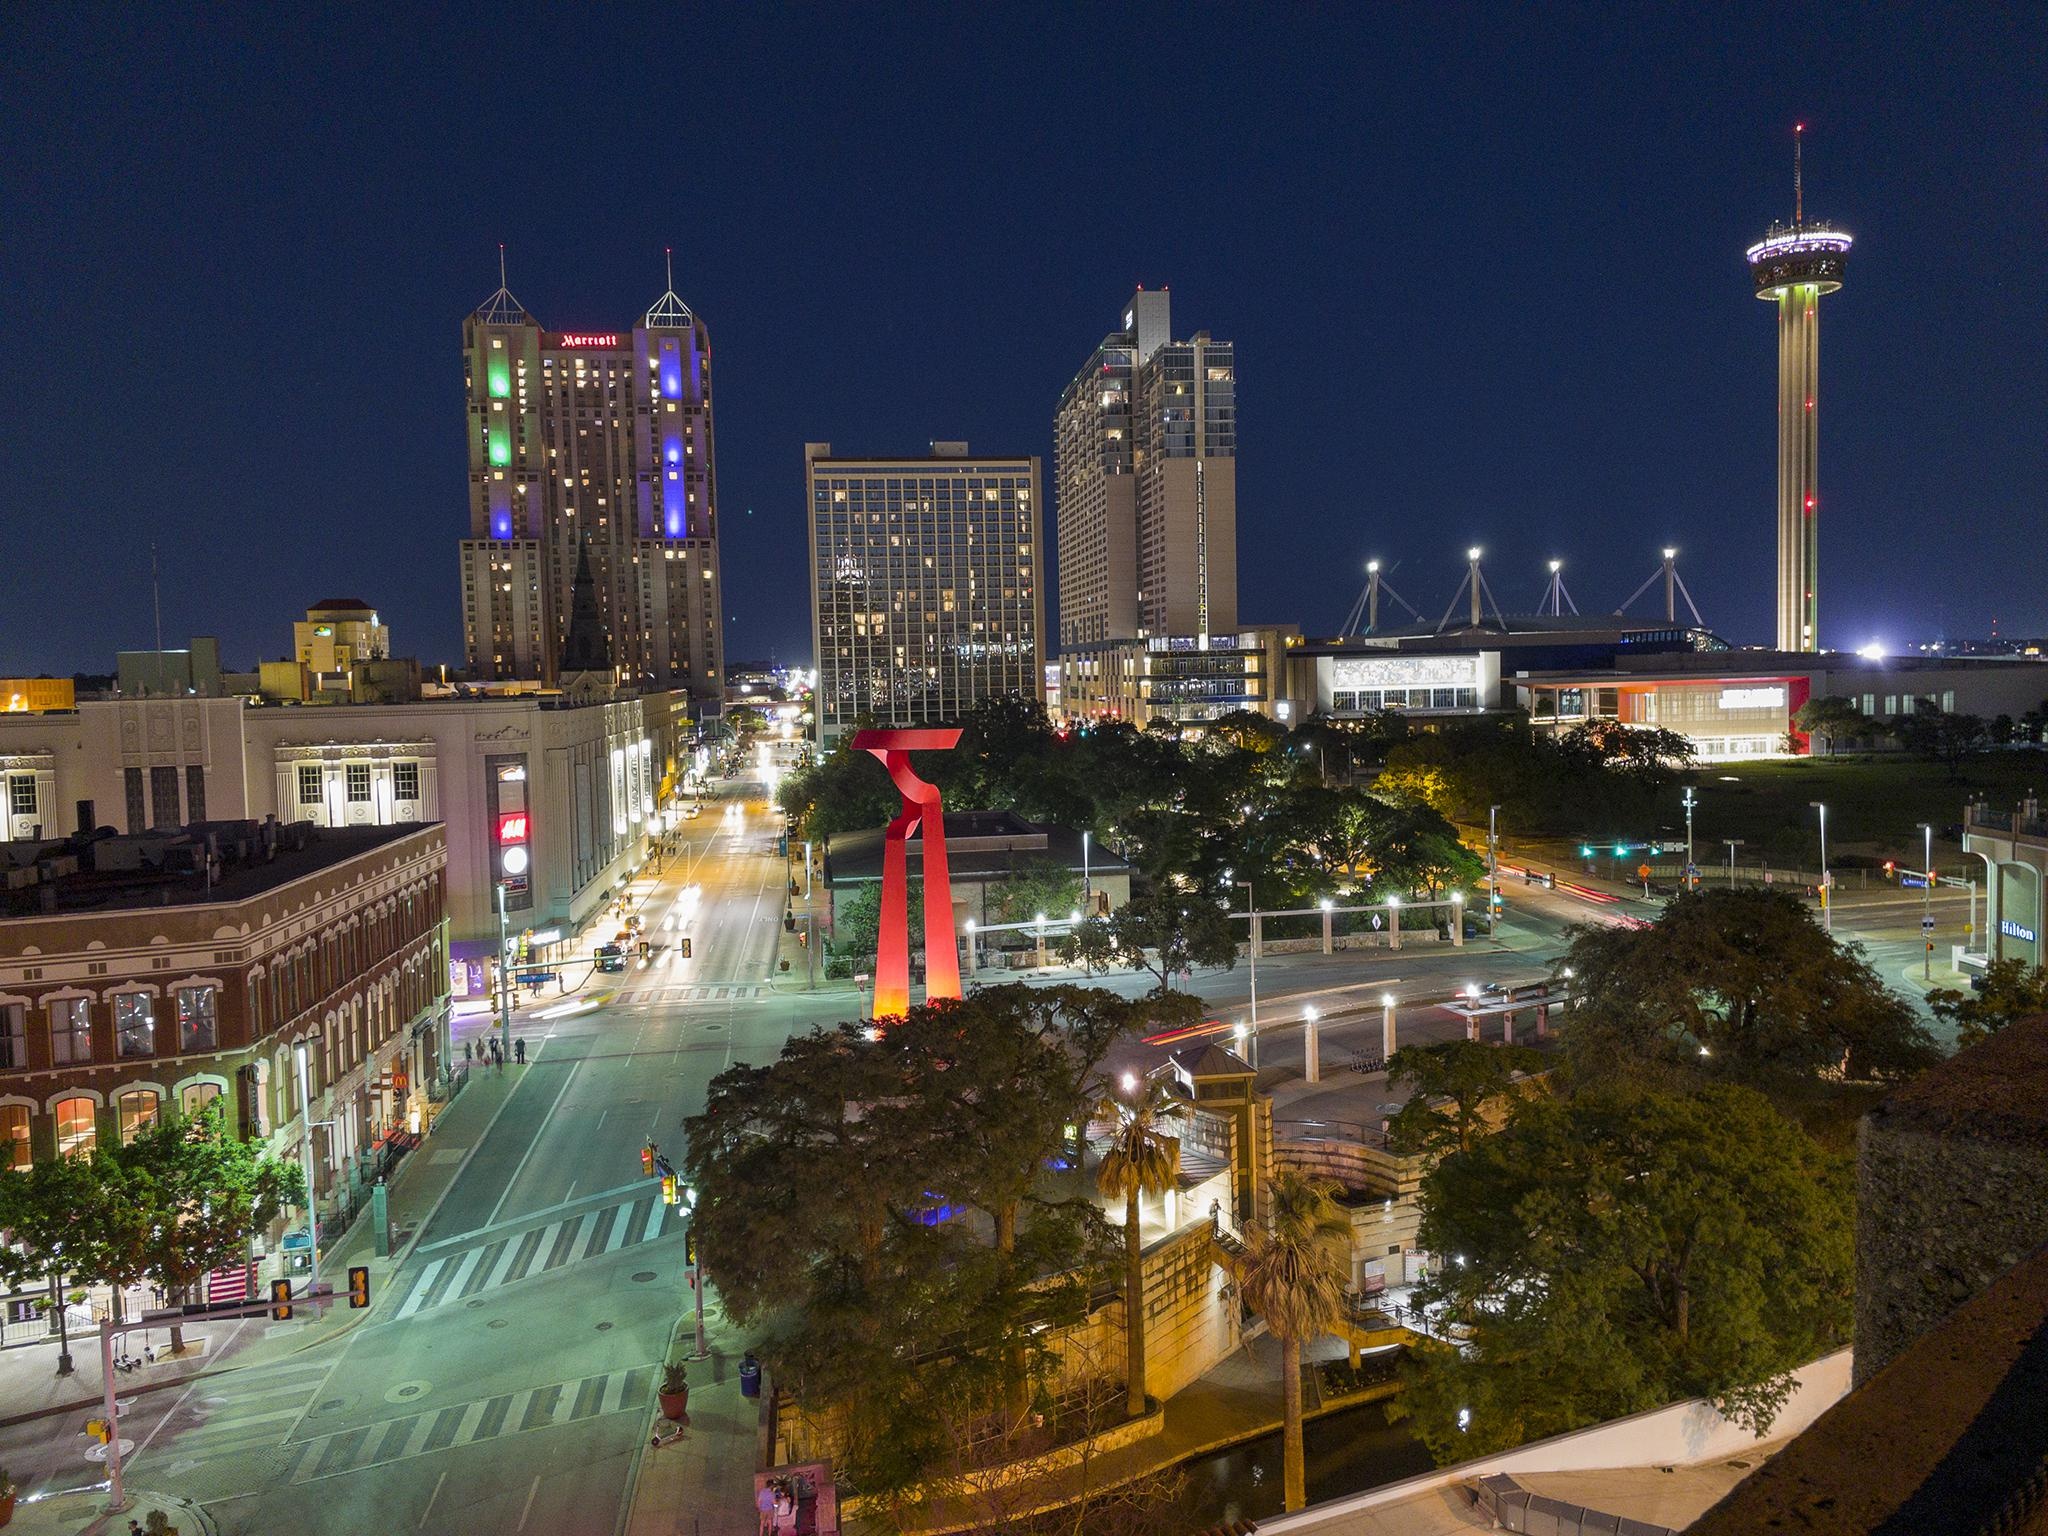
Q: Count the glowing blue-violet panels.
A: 4